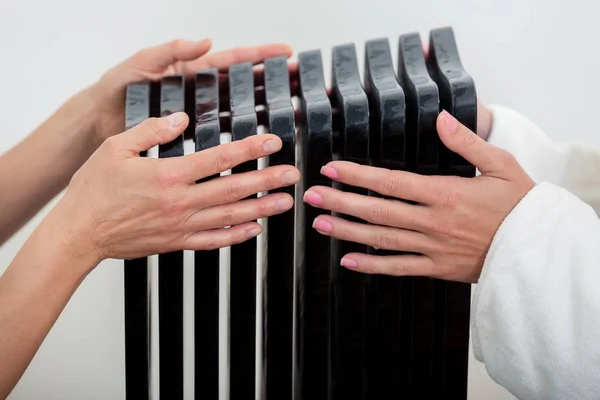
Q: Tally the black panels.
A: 10